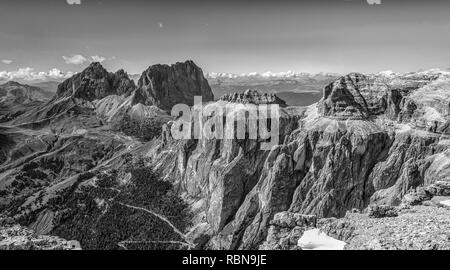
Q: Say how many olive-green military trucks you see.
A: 0